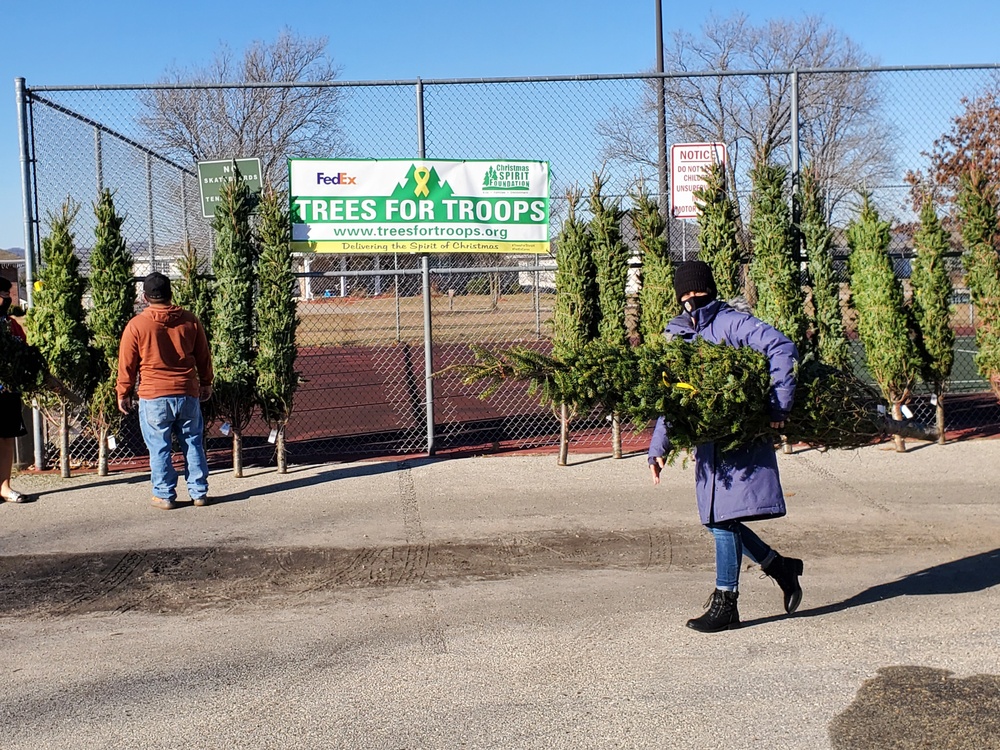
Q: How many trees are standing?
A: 14